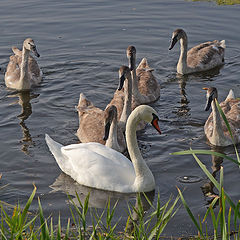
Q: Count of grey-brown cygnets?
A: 6